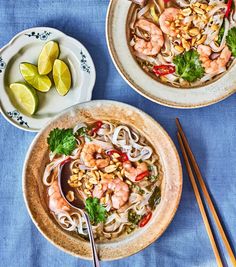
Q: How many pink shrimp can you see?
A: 7